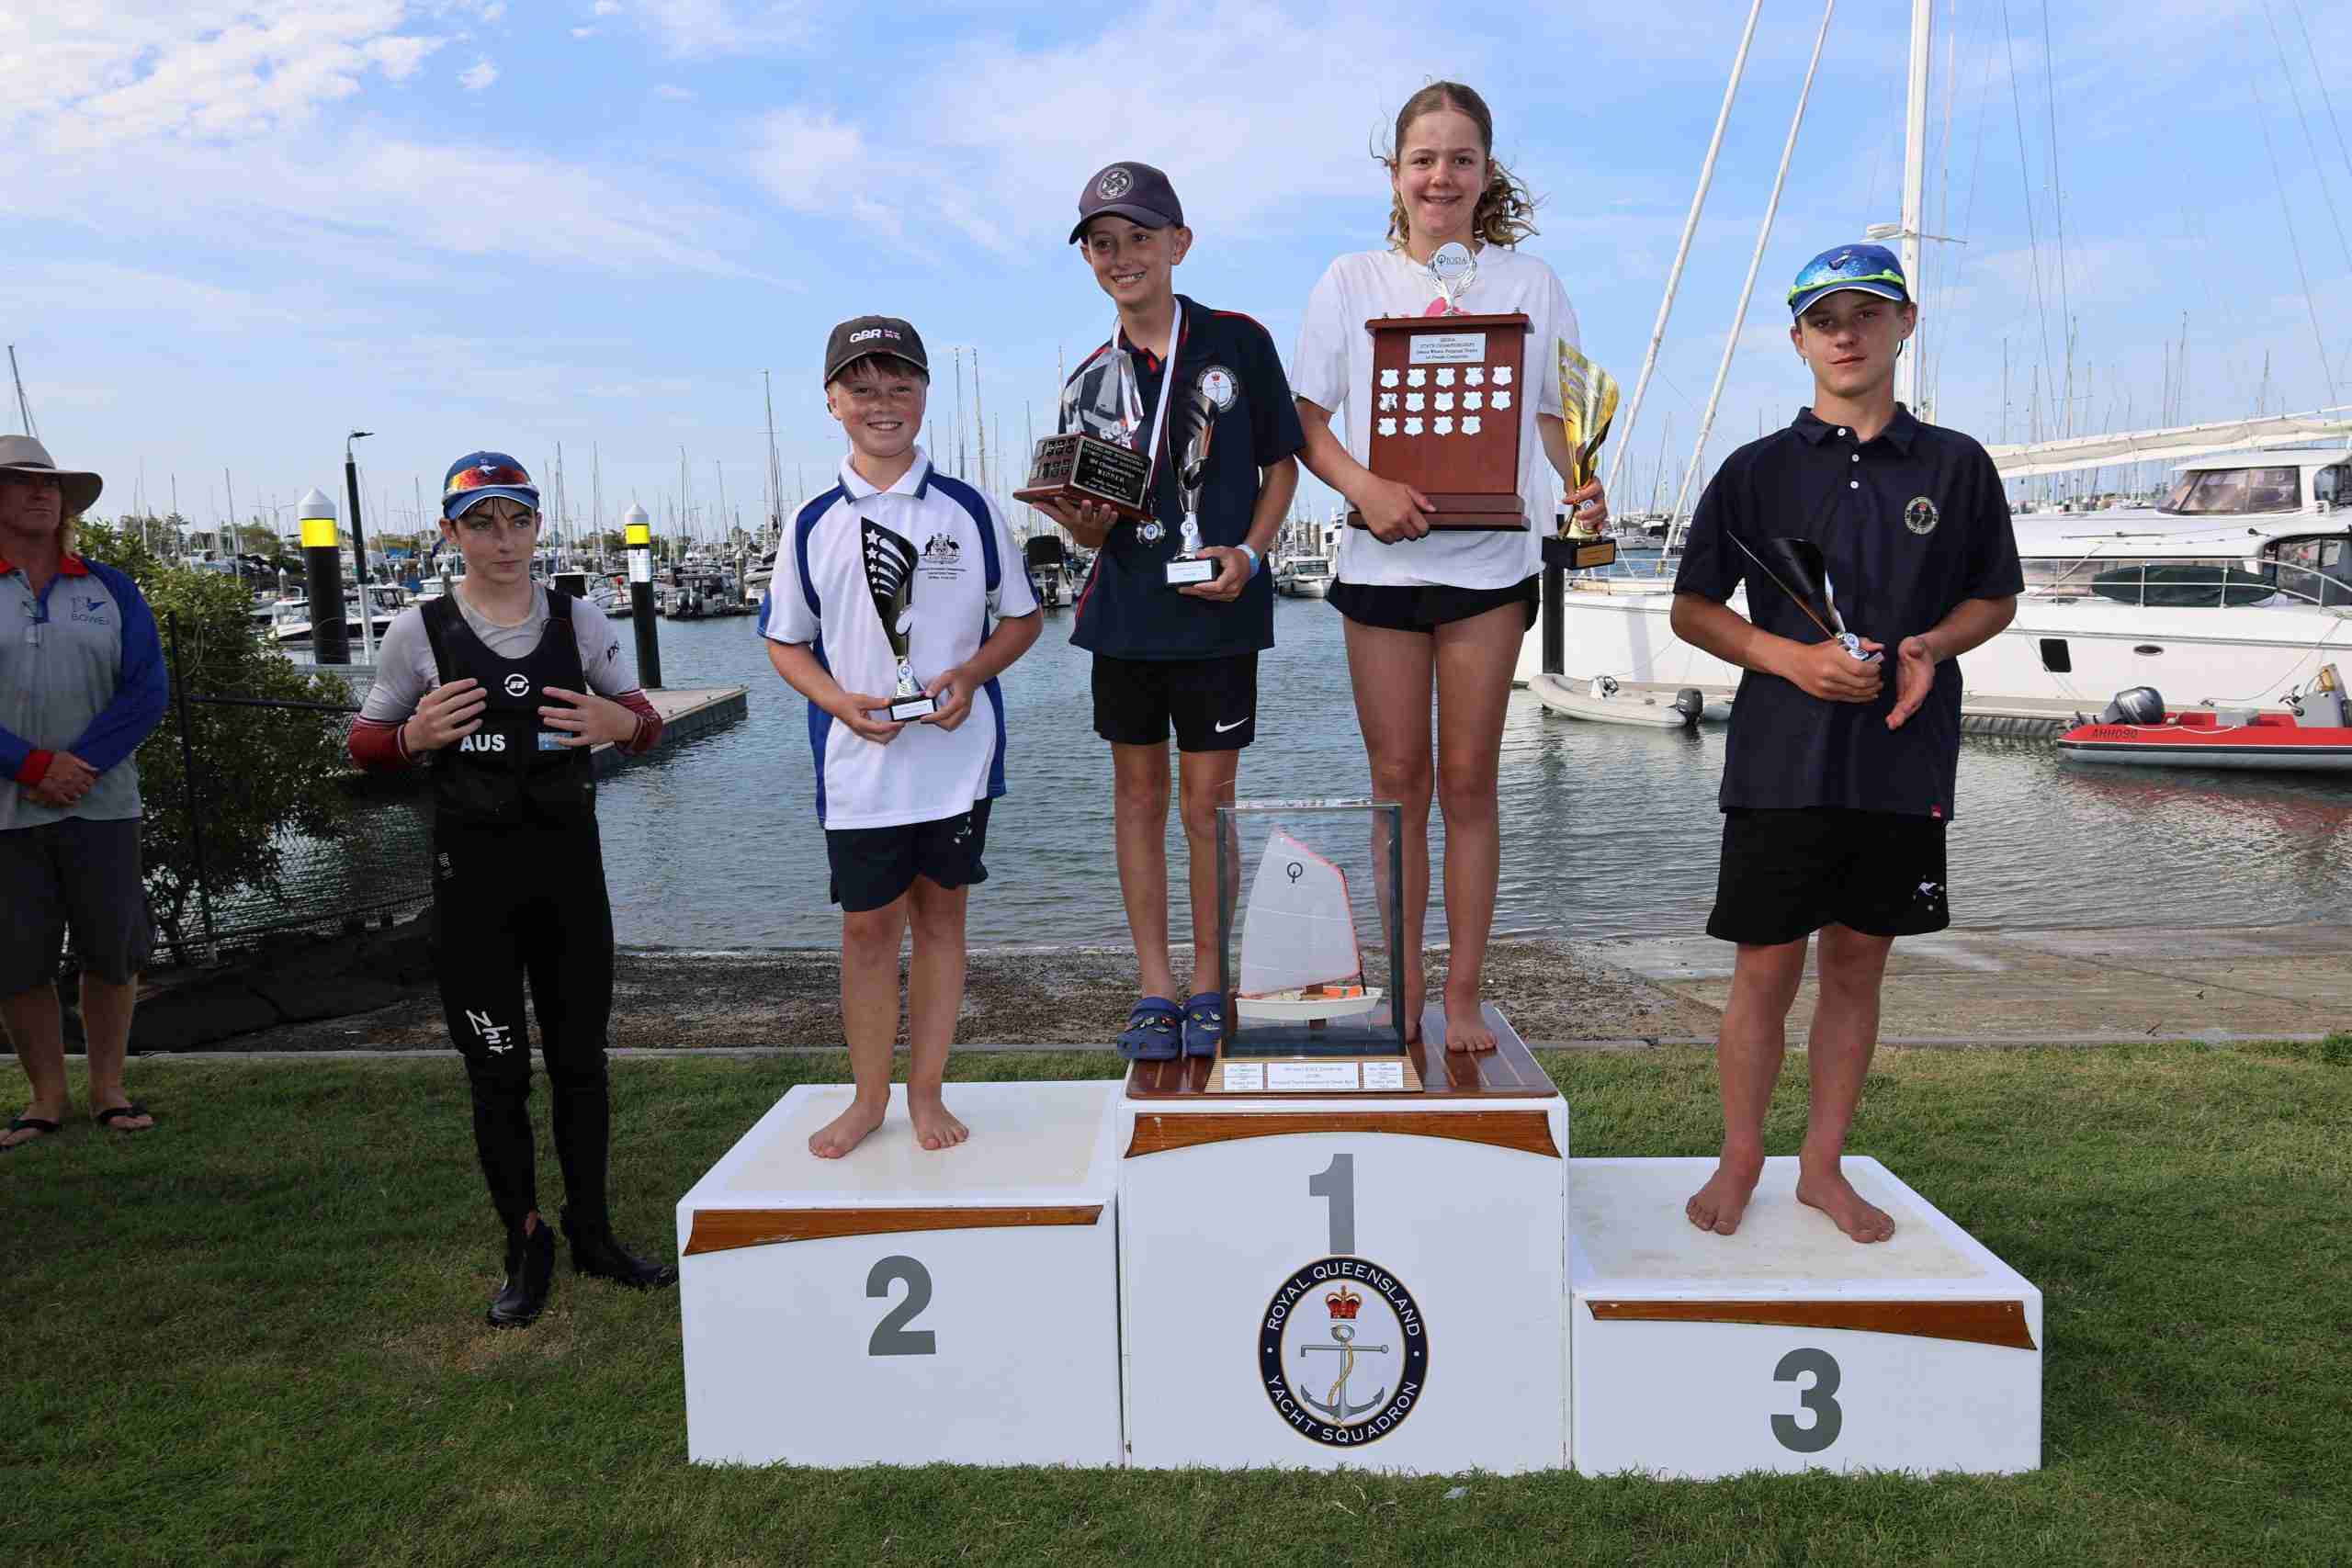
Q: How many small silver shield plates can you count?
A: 14